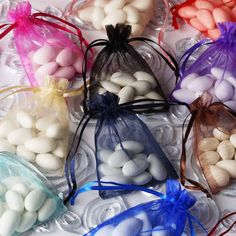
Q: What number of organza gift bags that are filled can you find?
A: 10